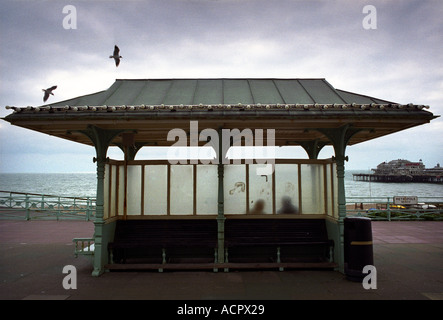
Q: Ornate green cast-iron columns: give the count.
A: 3